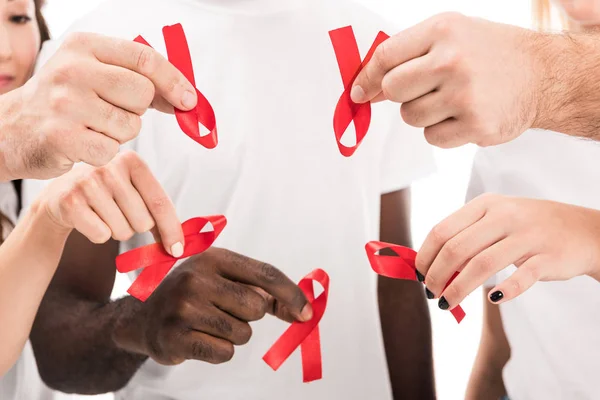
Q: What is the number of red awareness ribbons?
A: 5